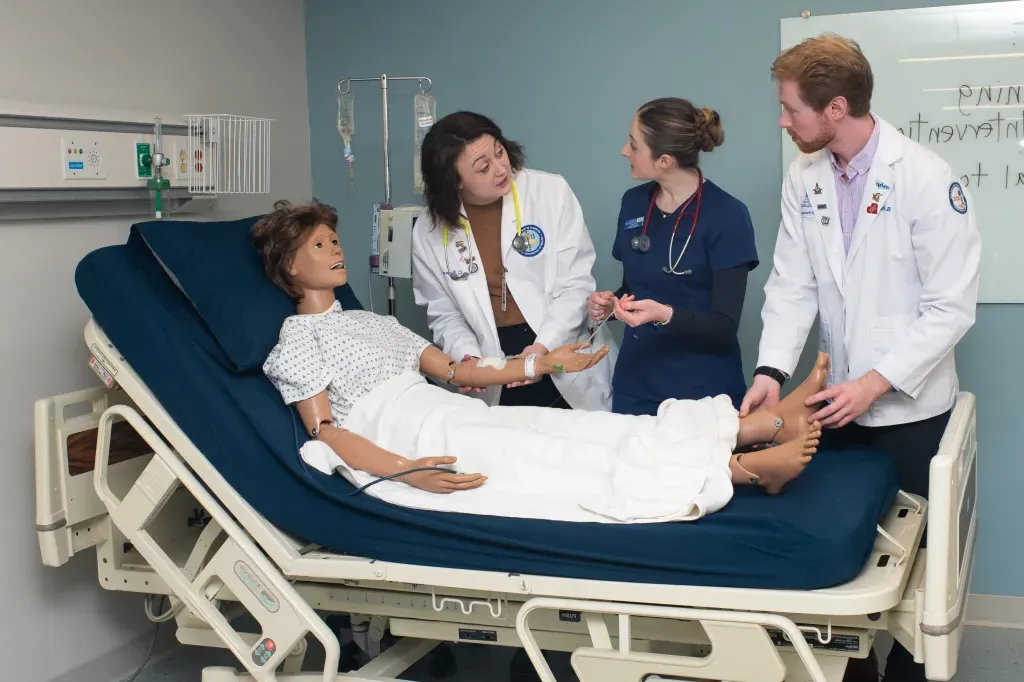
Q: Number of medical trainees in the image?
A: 3